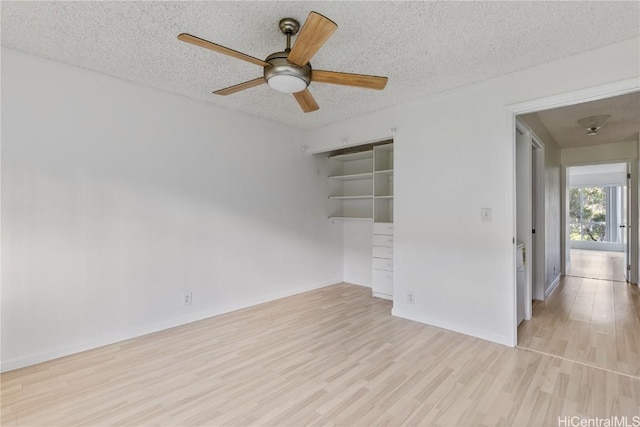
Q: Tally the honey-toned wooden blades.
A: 5